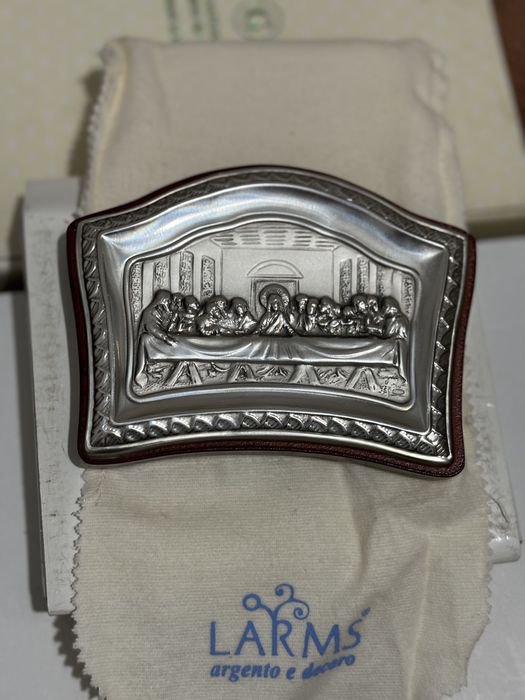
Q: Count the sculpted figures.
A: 13